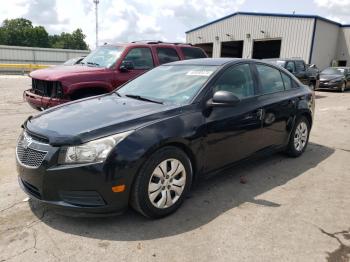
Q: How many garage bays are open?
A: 3